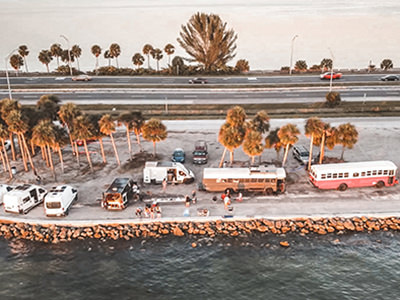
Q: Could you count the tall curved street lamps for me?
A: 4